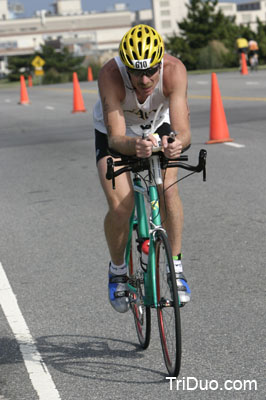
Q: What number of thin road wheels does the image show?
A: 2